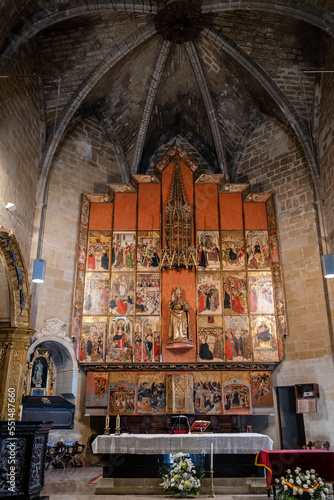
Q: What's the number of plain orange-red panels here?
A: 6